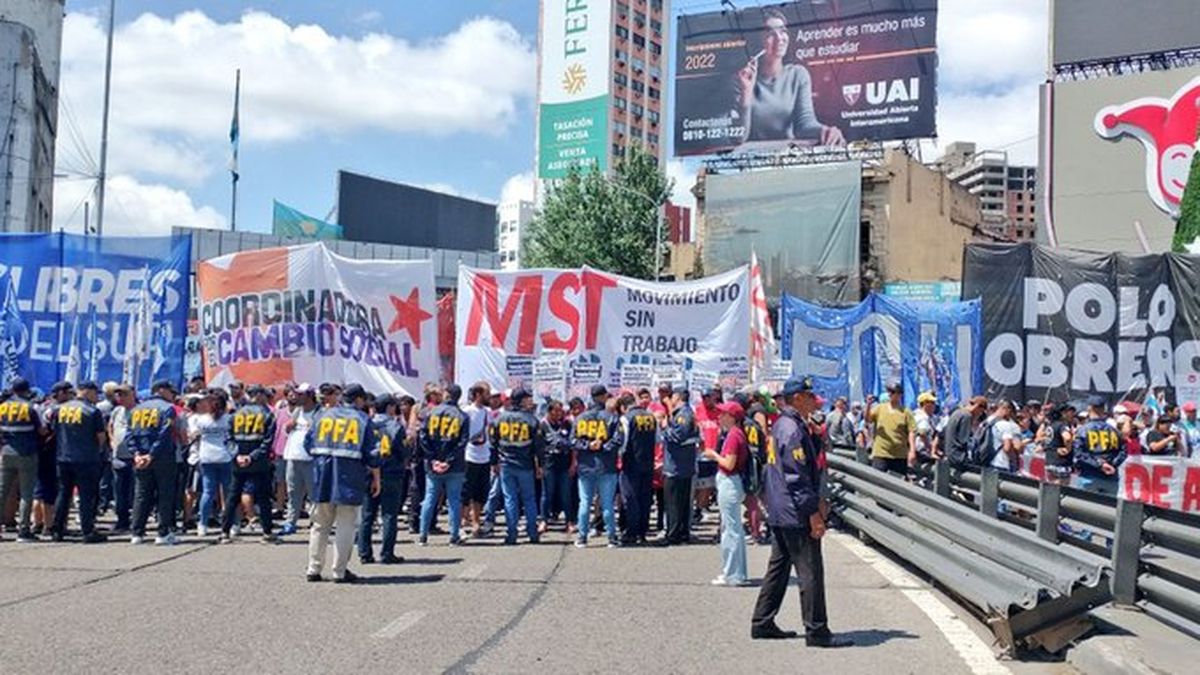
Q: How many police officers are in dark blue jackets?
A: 14